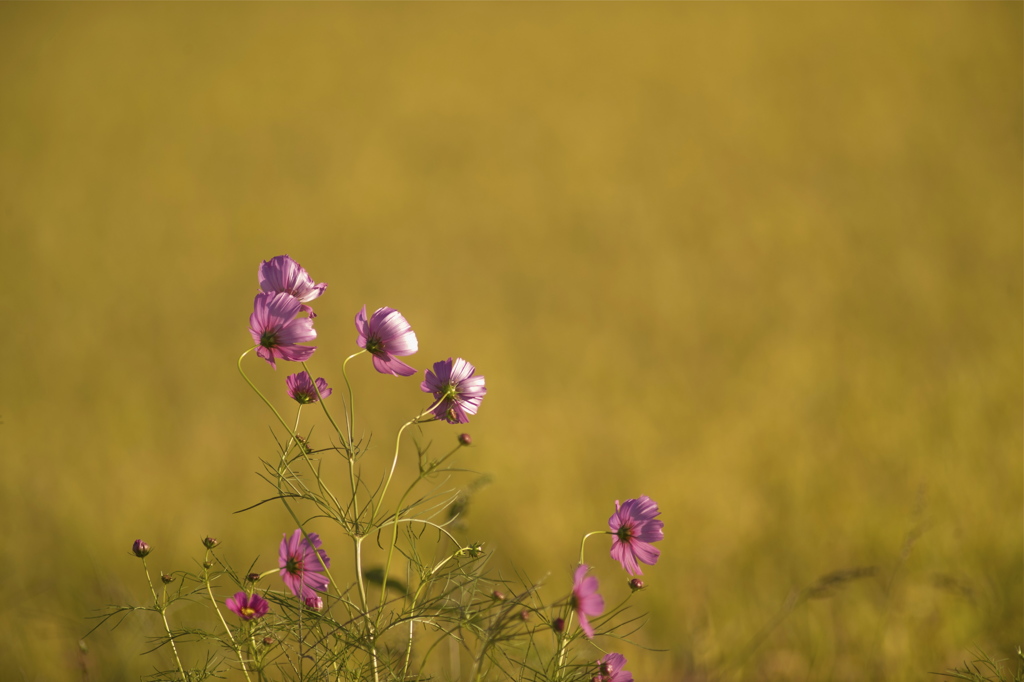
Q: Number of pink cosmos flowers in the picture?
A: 10